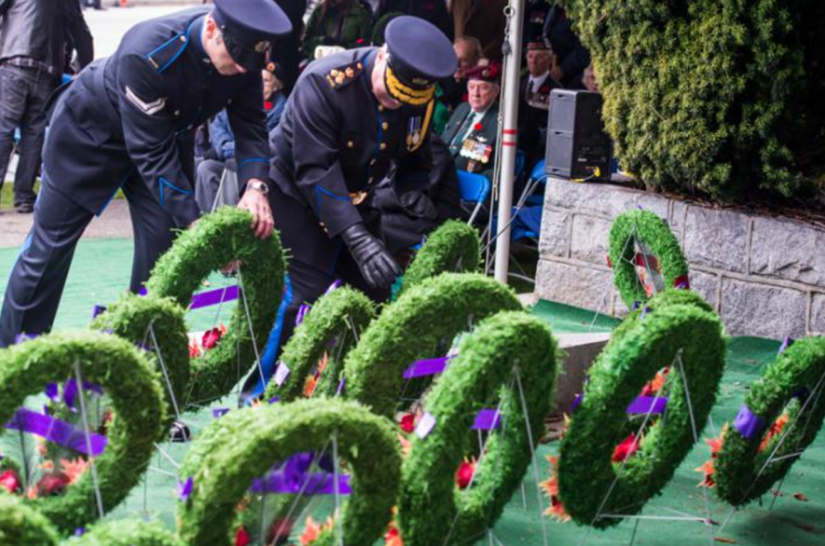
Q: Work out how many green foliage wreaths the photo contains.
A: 14